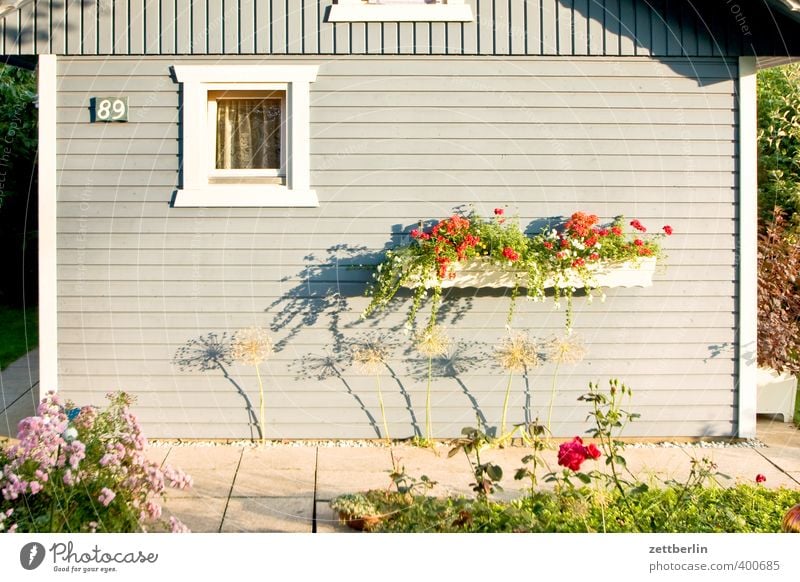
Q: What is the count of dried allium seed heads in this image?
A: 5